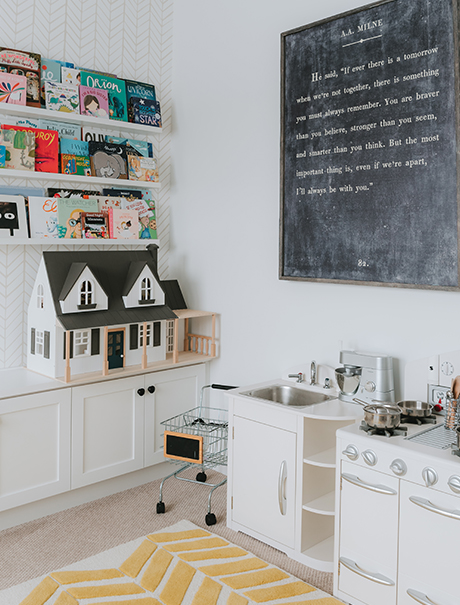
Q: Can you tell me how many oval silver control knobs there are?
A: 5